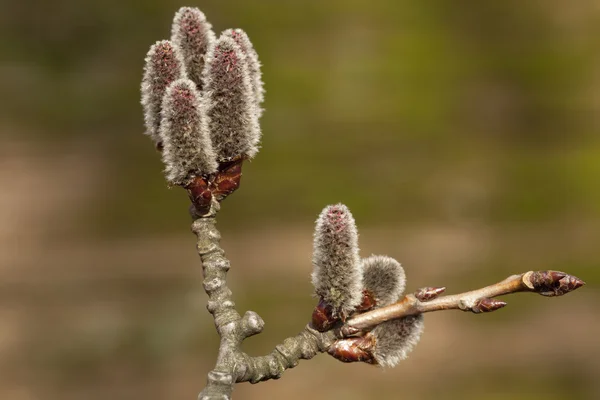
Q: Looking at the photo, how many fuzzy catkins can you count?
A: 8